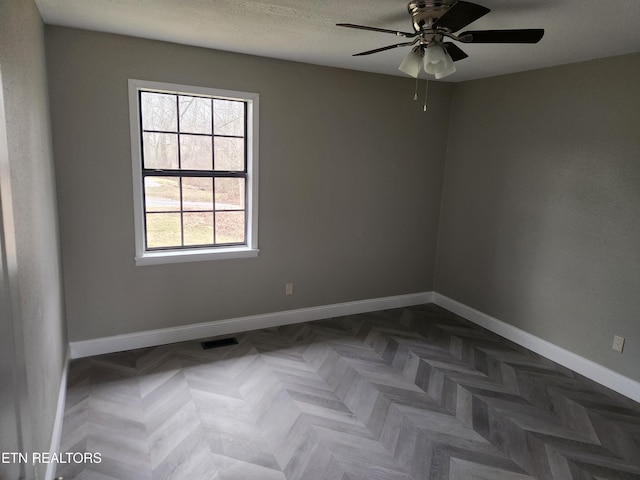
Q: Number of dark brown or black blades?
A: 5